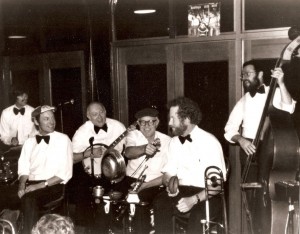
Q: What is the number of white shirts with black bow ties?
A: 5